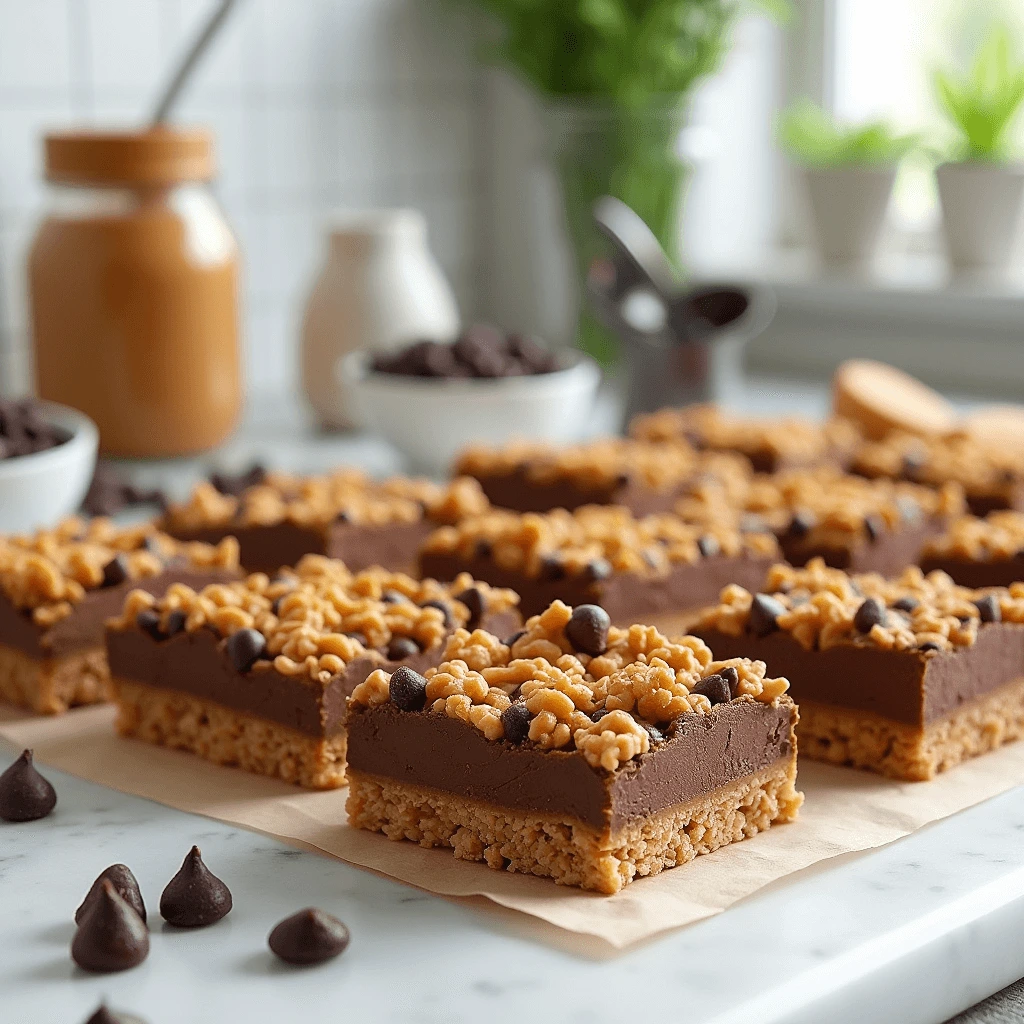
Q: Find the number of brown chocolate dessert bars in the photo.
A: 11